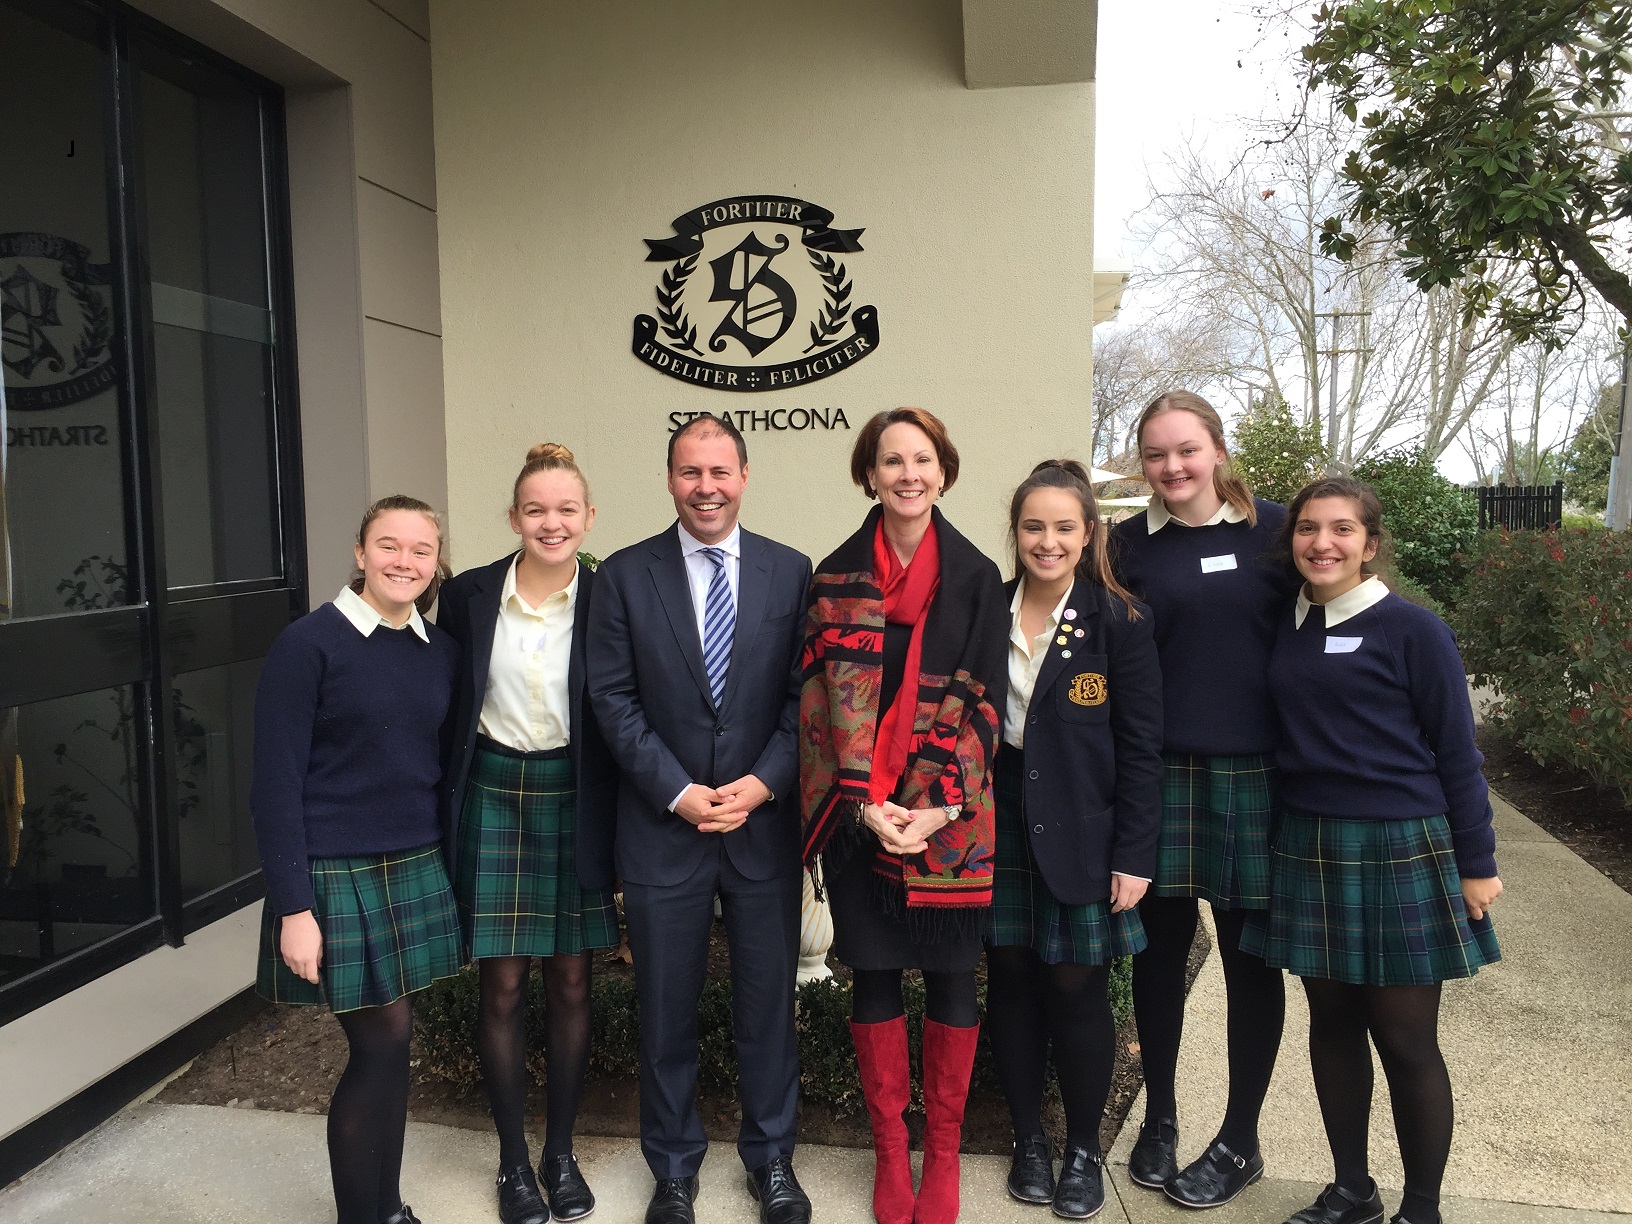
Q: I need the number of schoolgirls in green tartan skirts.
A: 5